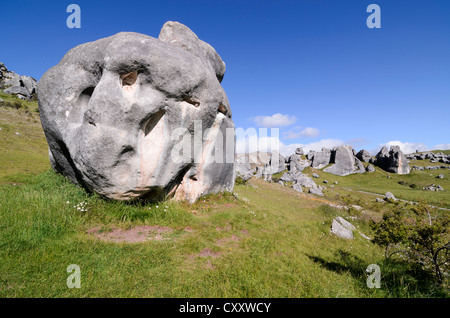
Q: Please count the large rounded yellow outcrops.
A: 0